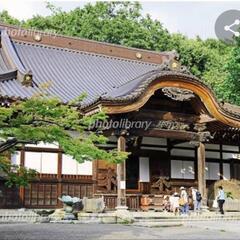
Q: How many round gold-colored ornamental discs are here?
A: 4